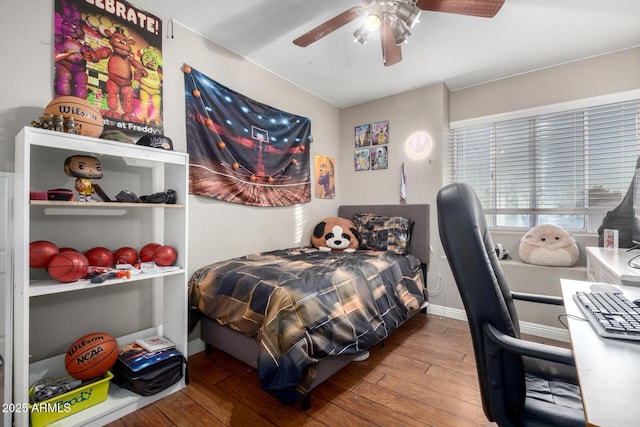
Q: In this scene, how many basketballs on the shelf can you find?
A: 9